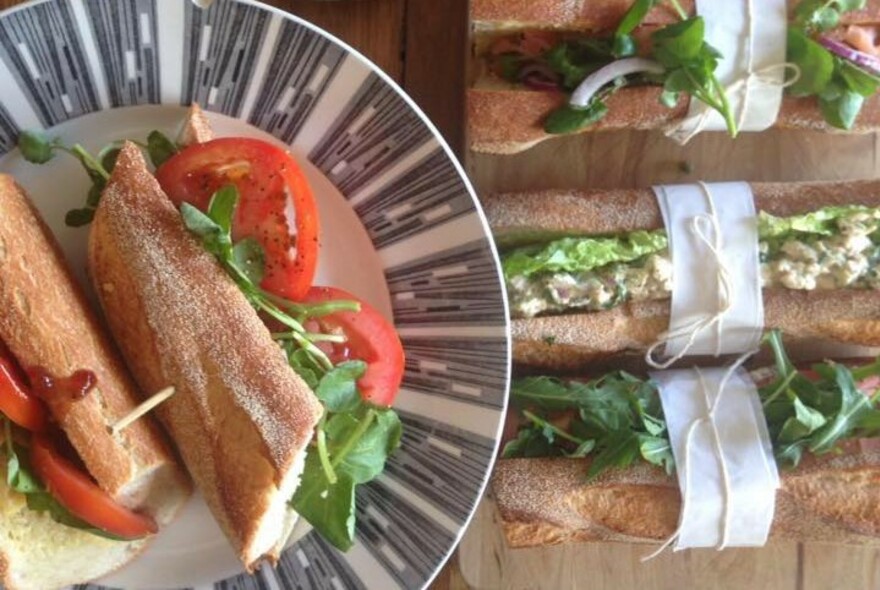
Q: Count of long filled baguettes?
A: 3